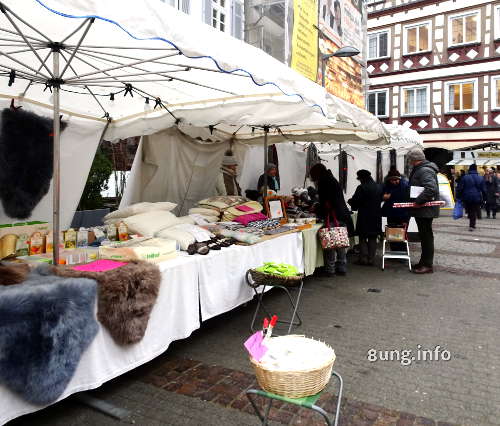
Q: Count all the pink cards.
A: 2